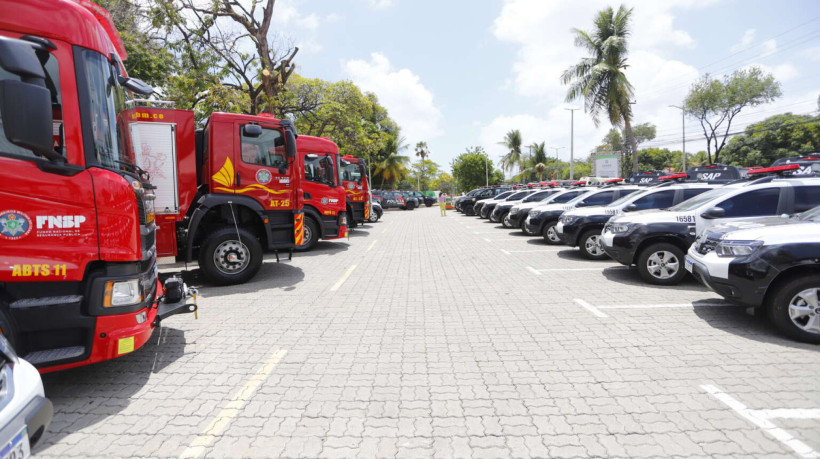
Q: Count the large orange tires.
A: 0